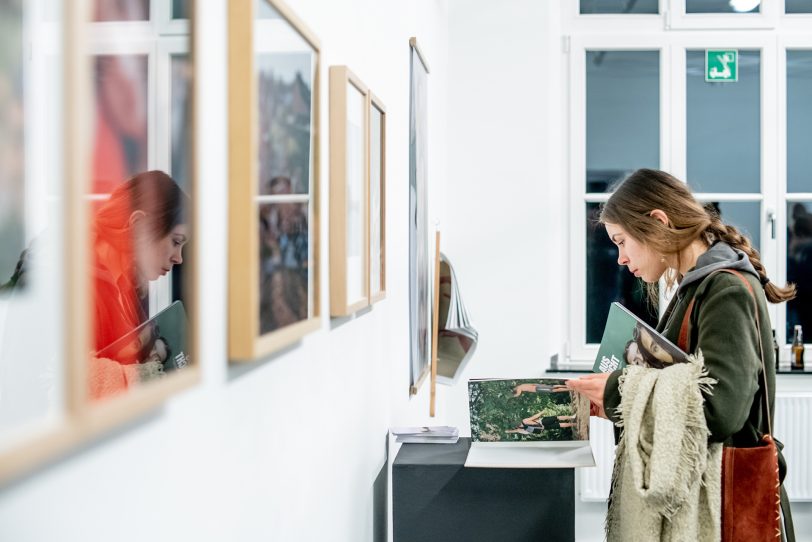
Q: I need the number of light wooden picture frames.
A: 5